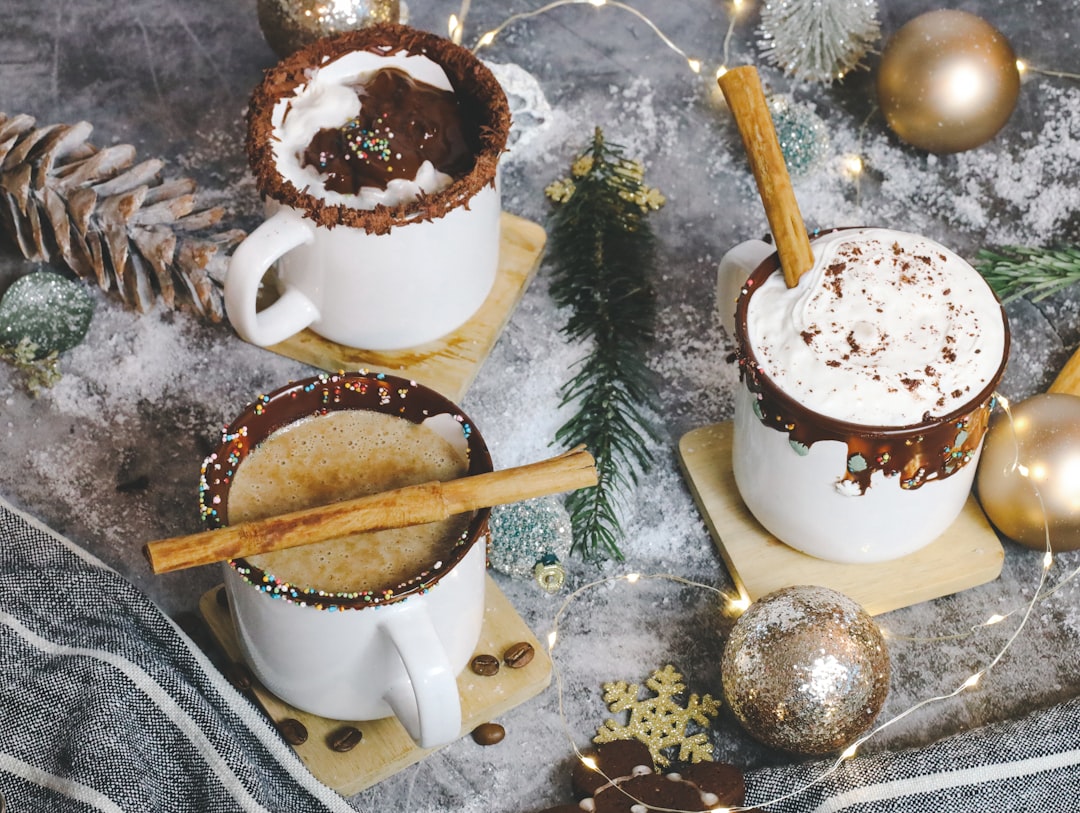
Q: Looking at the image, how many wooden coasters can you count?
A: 3